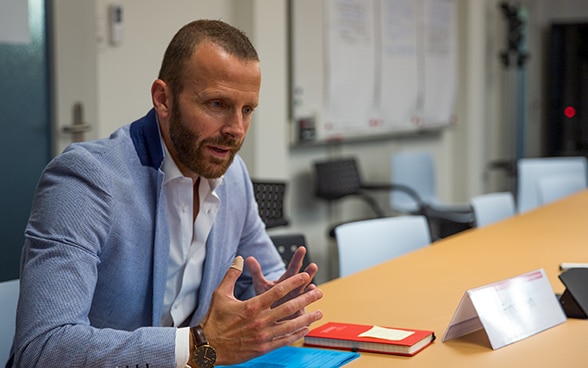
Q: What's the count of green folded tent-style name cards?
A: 0